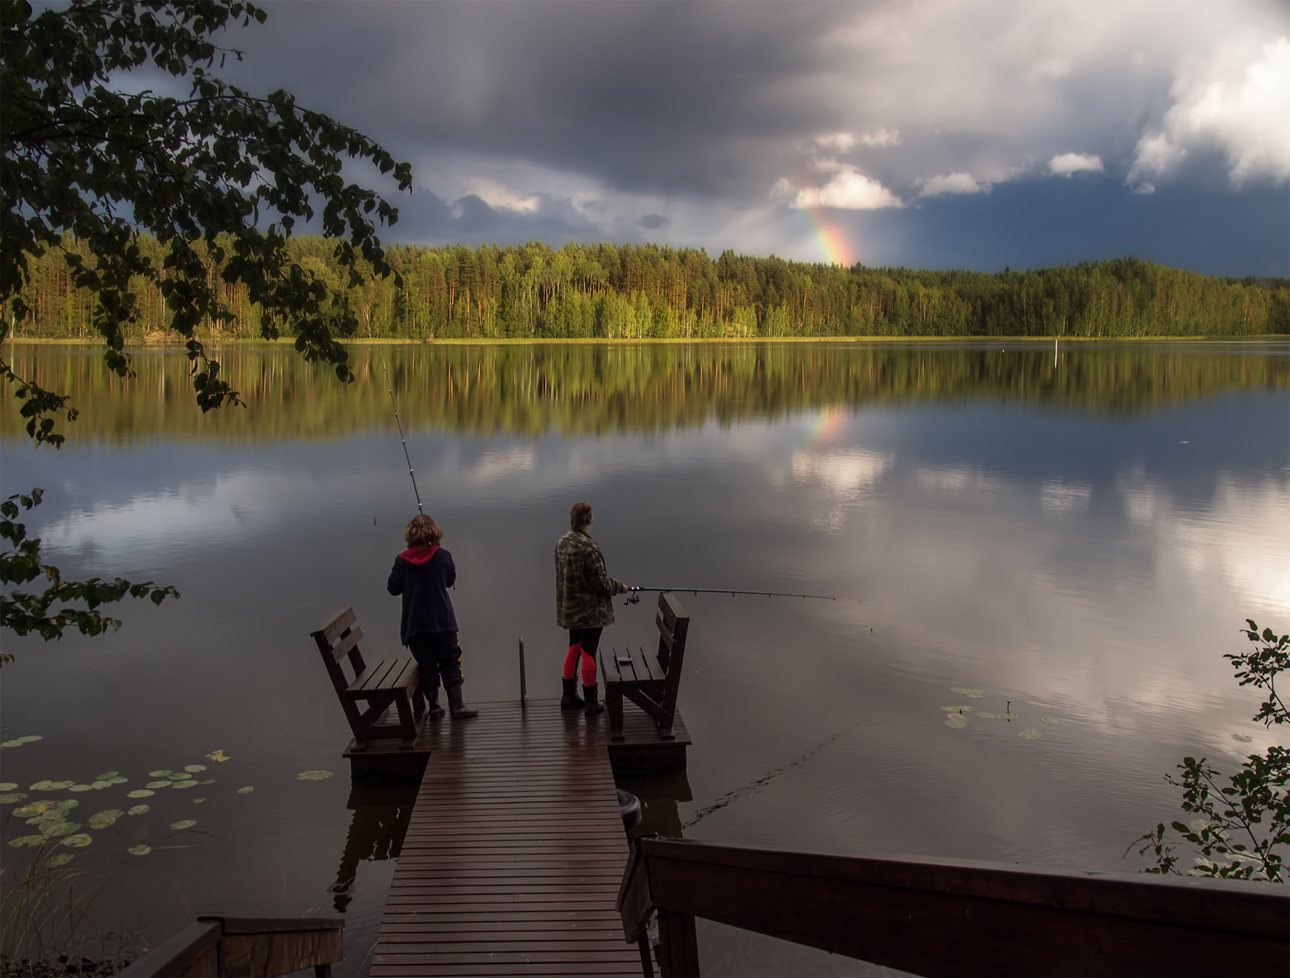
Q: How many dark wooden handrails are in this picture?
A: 2